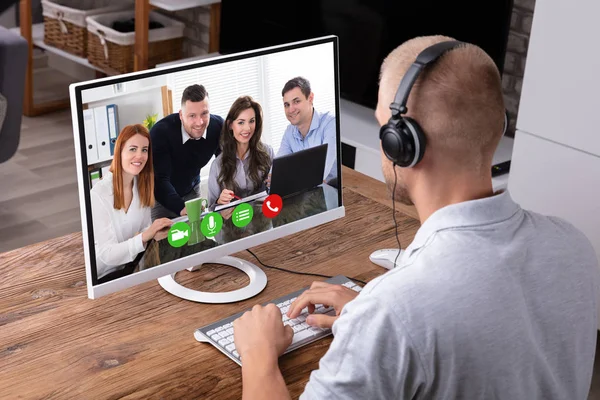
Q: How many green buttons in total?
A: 3